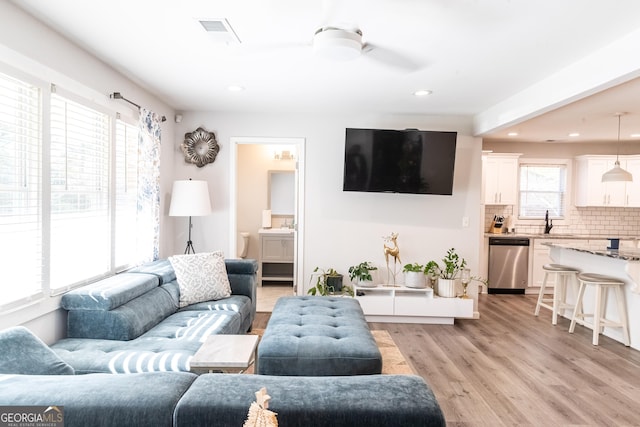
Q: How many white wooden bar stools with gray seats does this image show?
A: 2